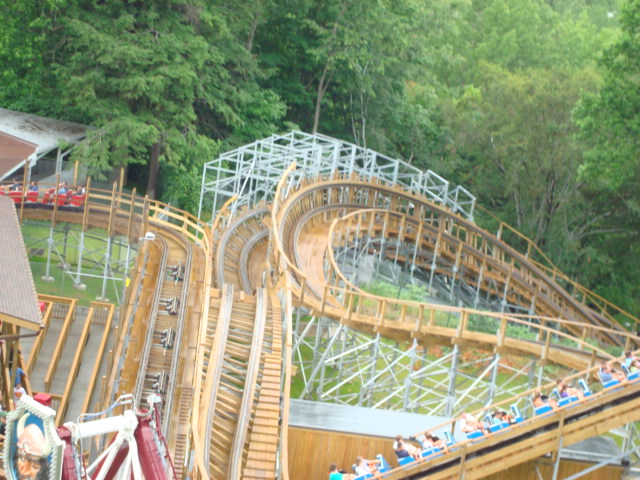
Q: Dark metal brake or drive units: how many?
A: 4